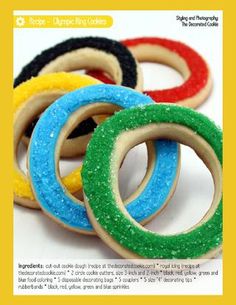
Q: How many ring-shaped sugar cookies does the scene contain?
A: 5